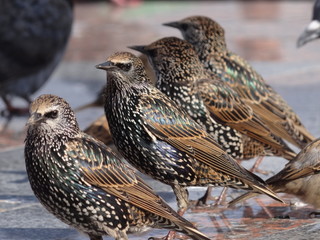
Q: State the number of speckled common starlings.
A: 4